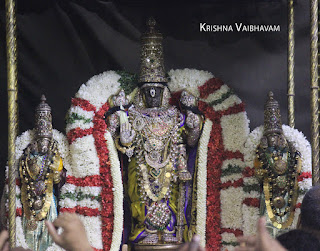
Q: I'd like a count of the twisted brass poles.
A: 3